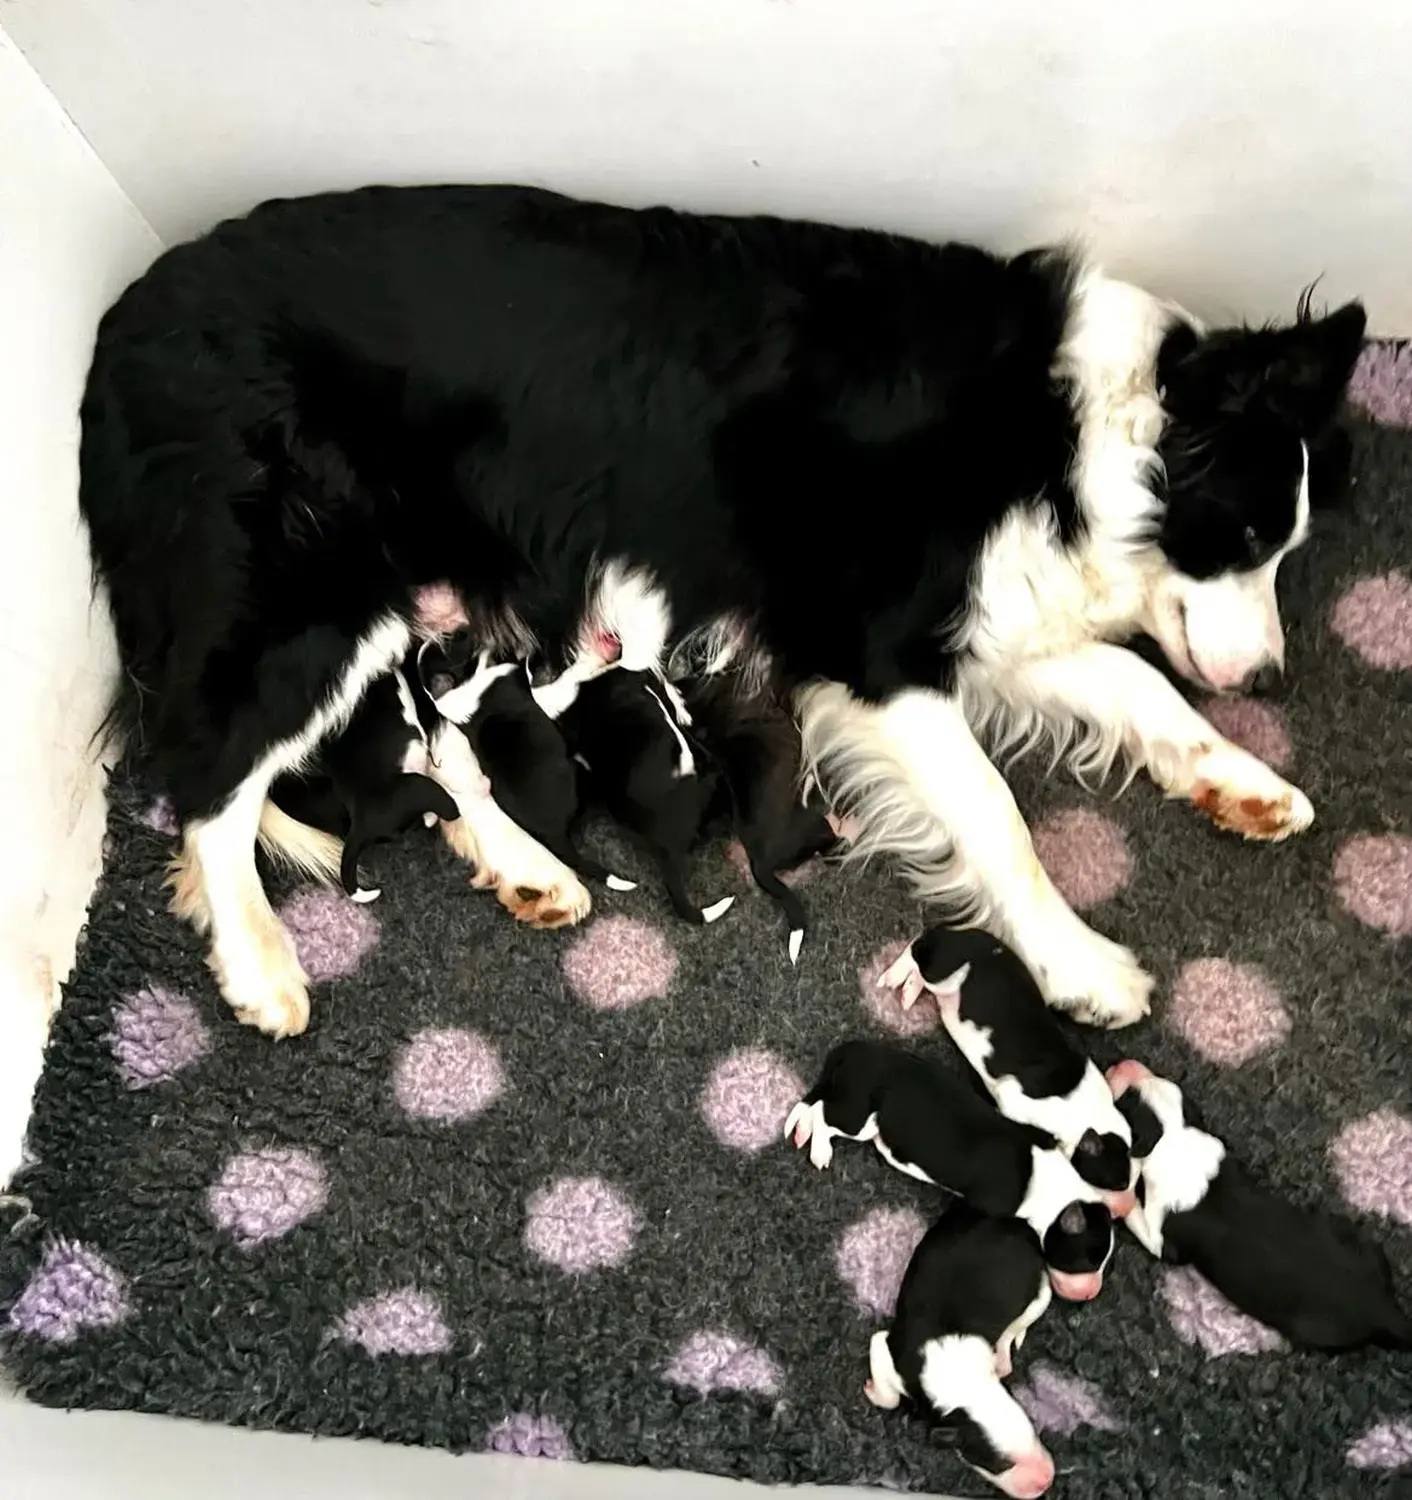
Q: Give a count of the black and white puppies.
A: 8